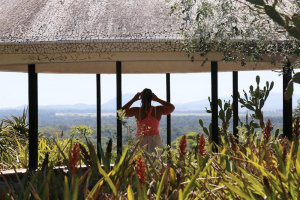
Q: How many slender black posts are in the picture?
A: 7